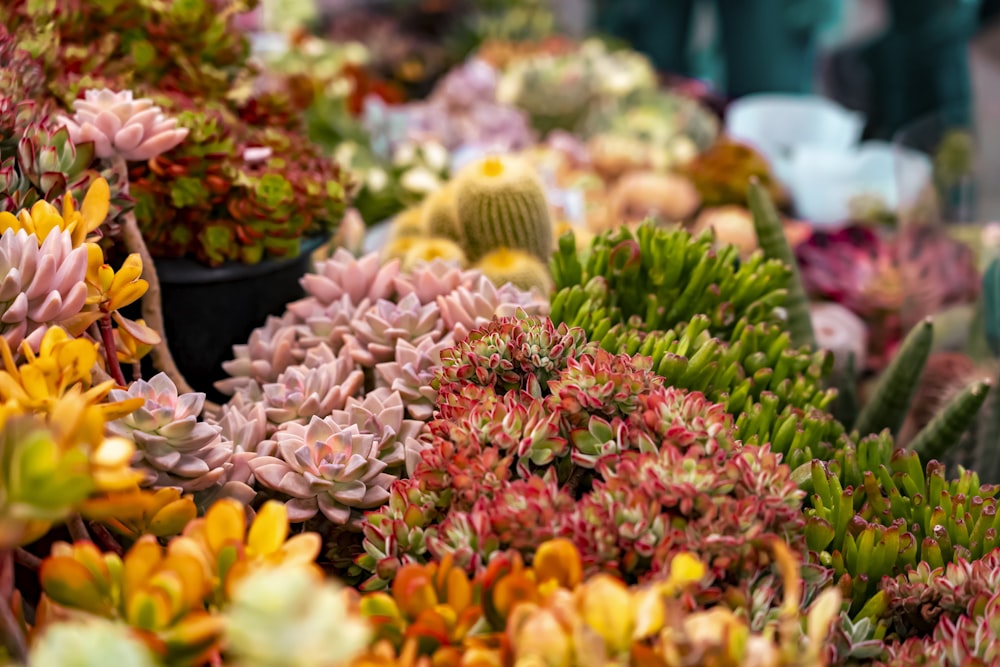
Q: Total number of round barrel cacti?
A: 6